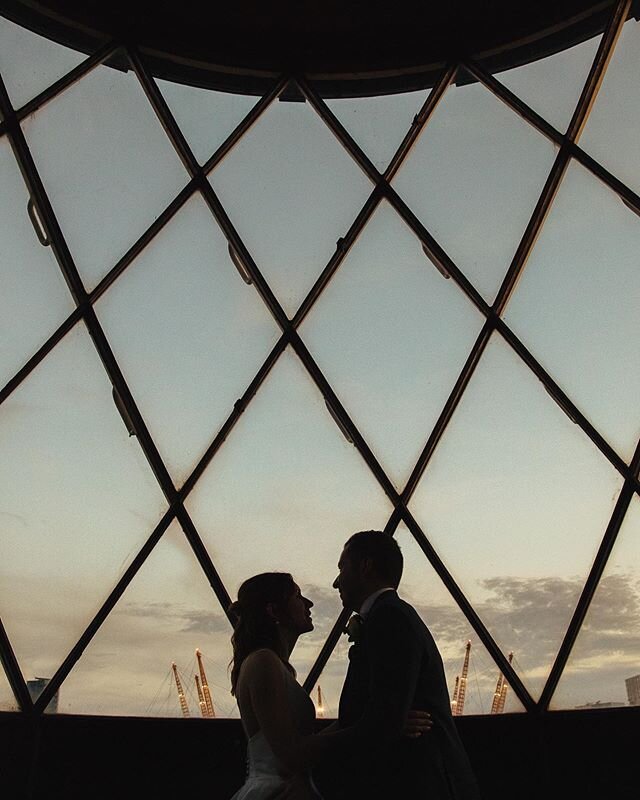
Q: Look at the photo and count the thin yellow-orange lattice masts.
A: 8